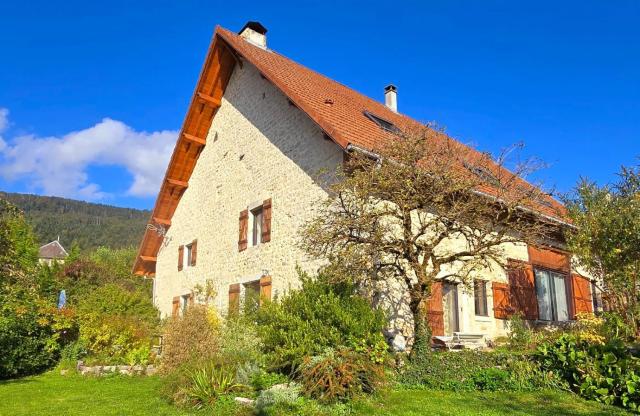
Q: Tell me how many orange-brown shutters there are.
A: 12